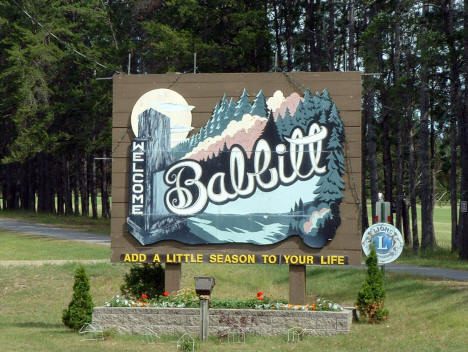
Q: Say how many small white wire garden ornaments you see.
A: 5